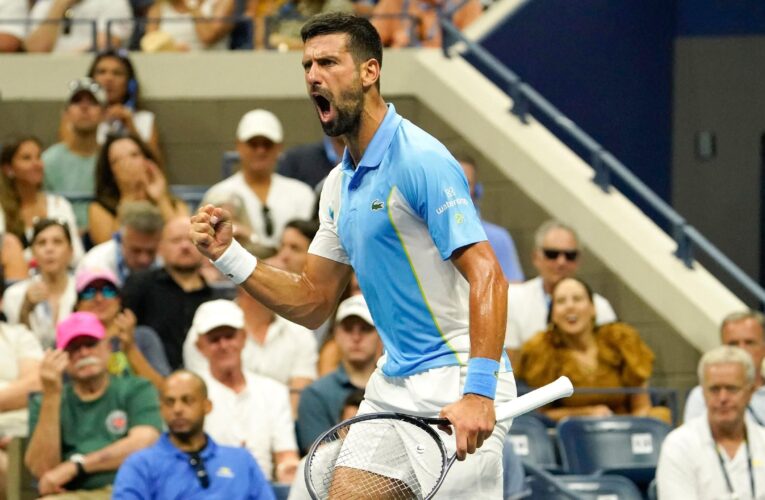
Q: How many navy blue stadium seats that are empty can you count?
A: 3